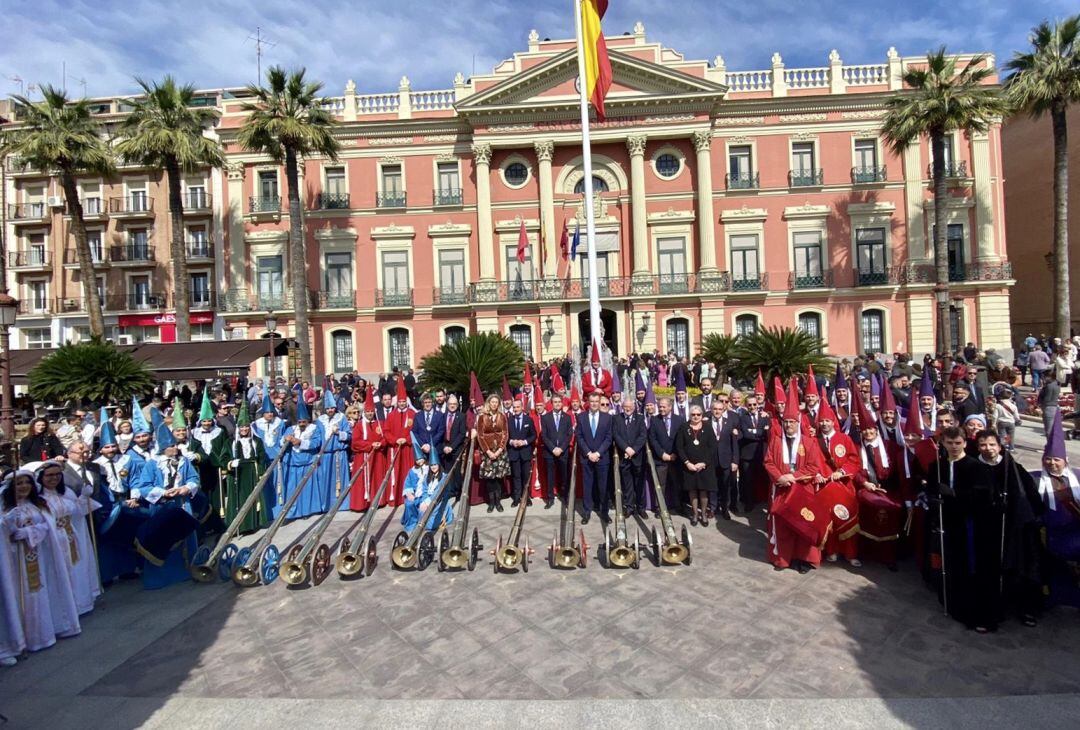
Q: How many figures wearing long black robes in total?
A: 2